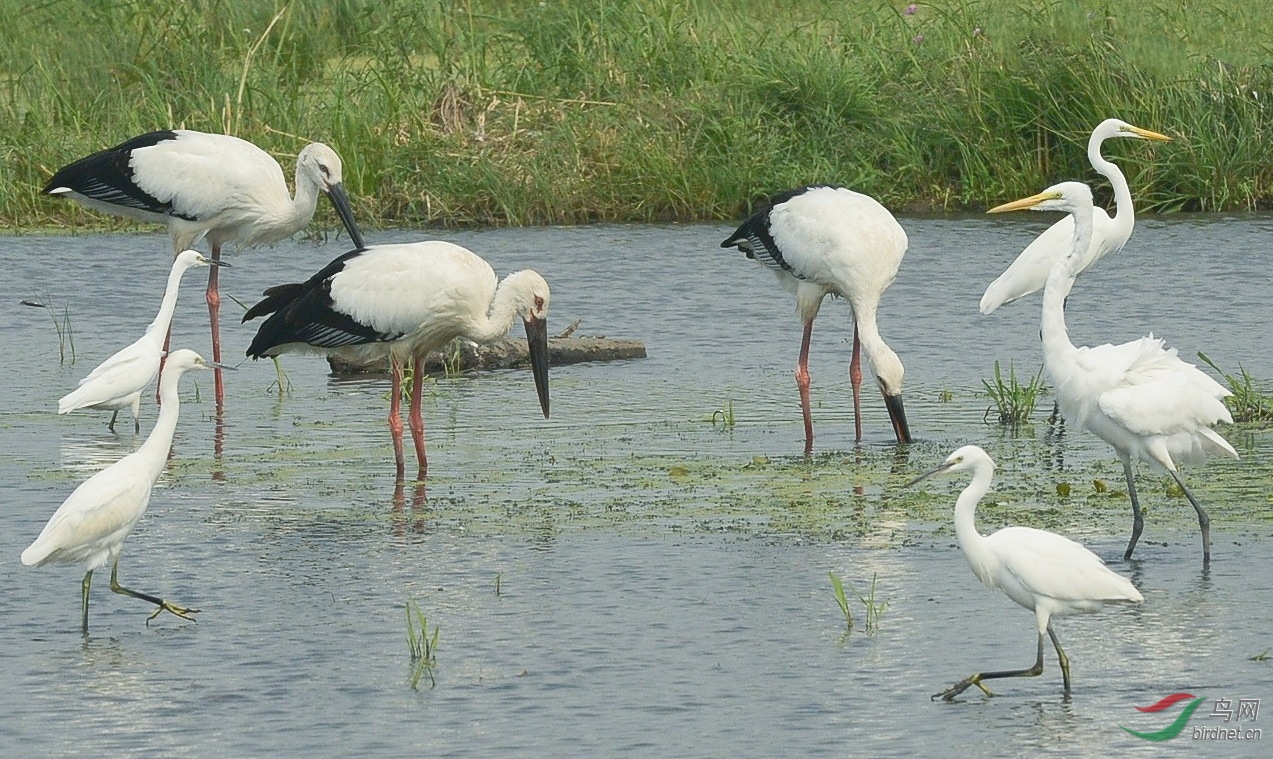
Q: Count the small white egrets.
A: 3